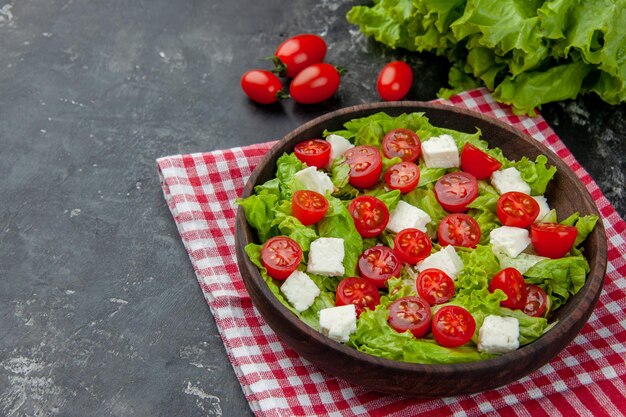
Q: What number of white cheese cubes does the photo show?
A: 12